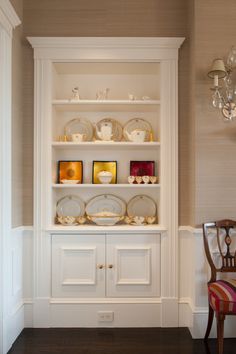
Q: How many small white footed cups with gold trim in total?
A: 4